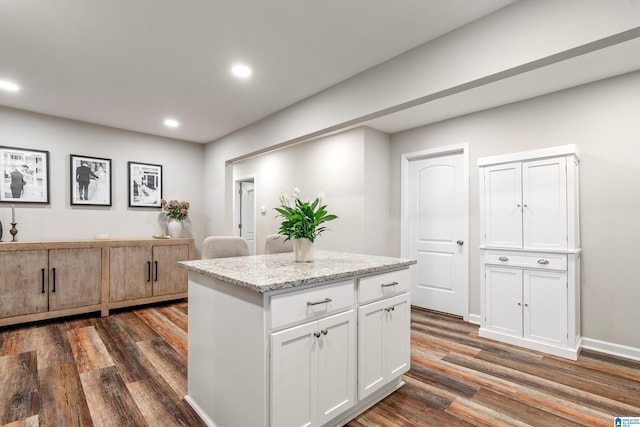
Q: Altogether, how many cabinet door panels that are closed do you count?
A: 12